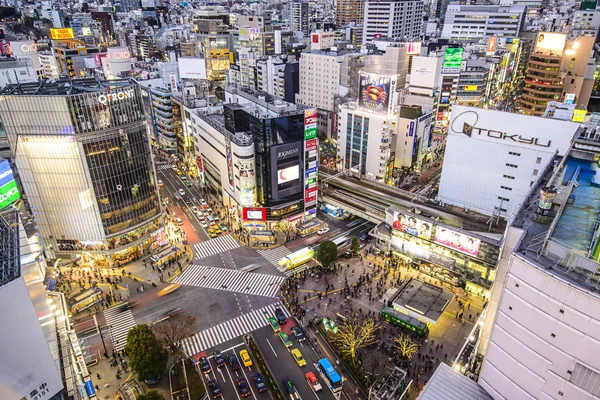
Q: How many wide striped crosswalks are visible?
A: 5